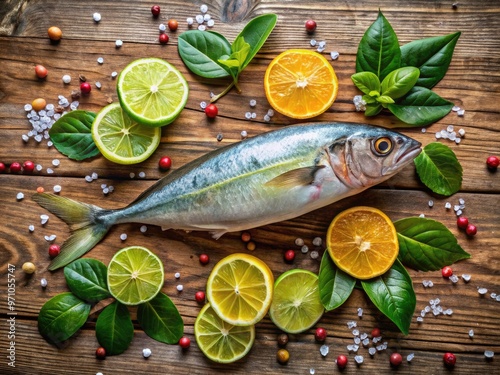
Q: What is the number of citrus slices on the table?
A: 8